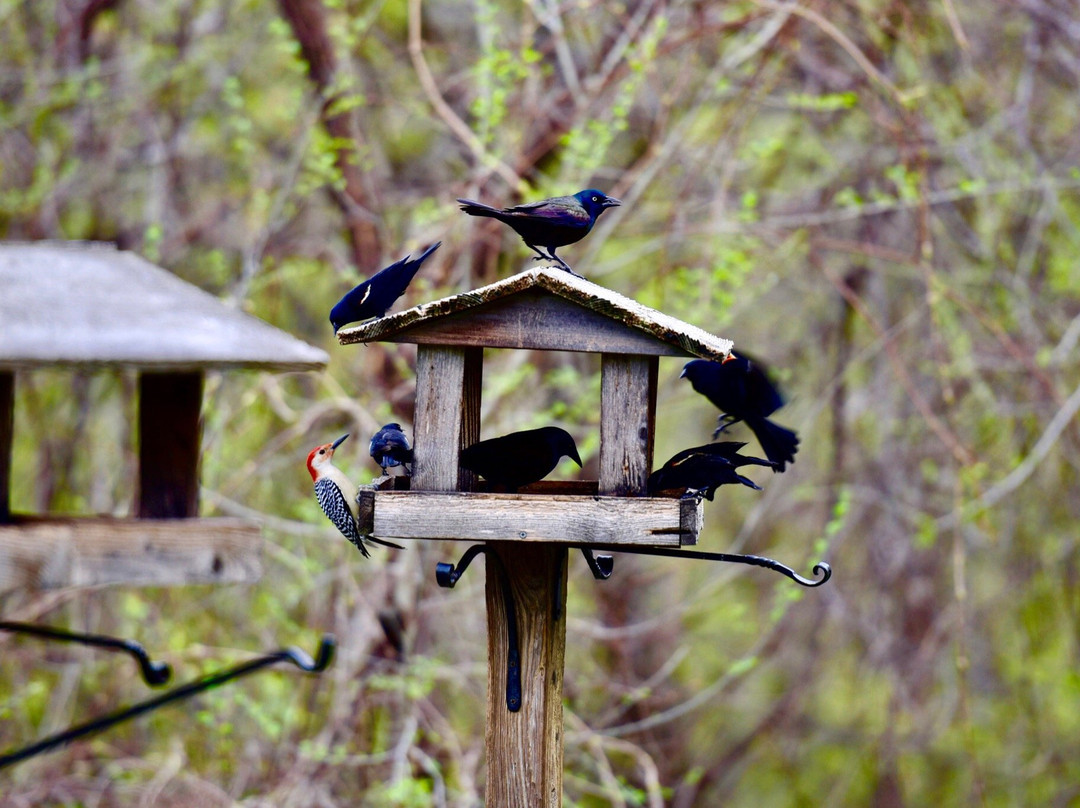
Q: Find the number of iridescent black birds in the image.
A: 6